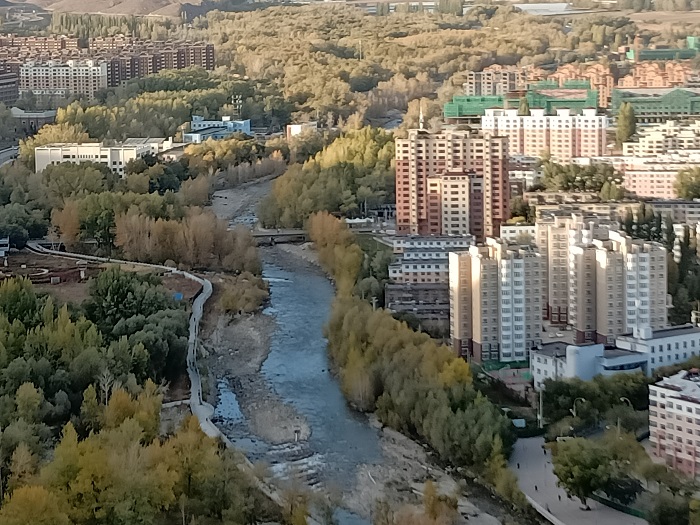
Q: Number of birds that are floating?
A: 0